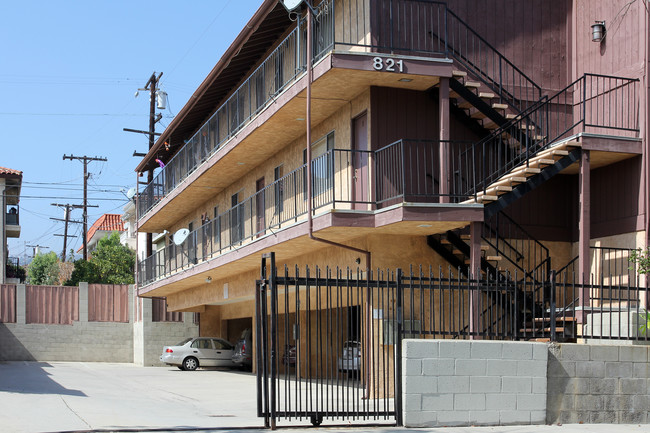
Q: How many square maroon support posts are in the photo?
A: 3